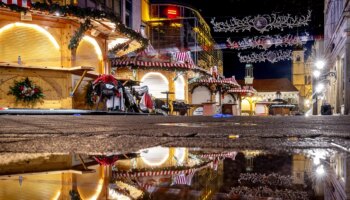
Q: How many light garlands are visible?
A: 3